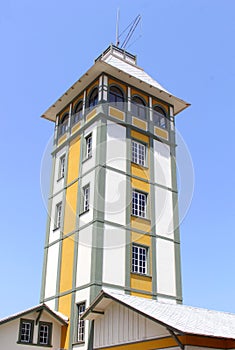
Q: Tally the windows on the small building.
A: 2